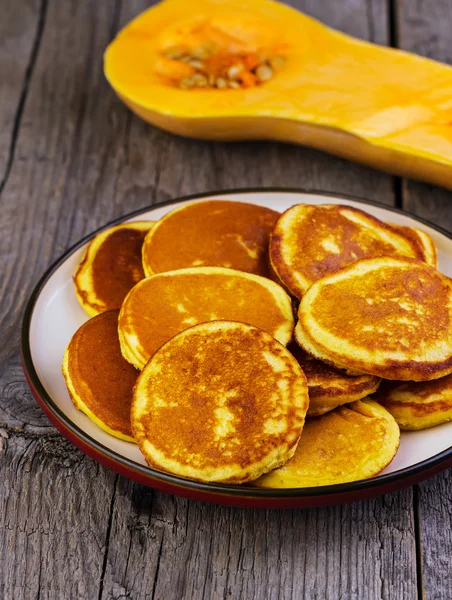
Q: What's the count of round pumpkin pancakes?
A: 11